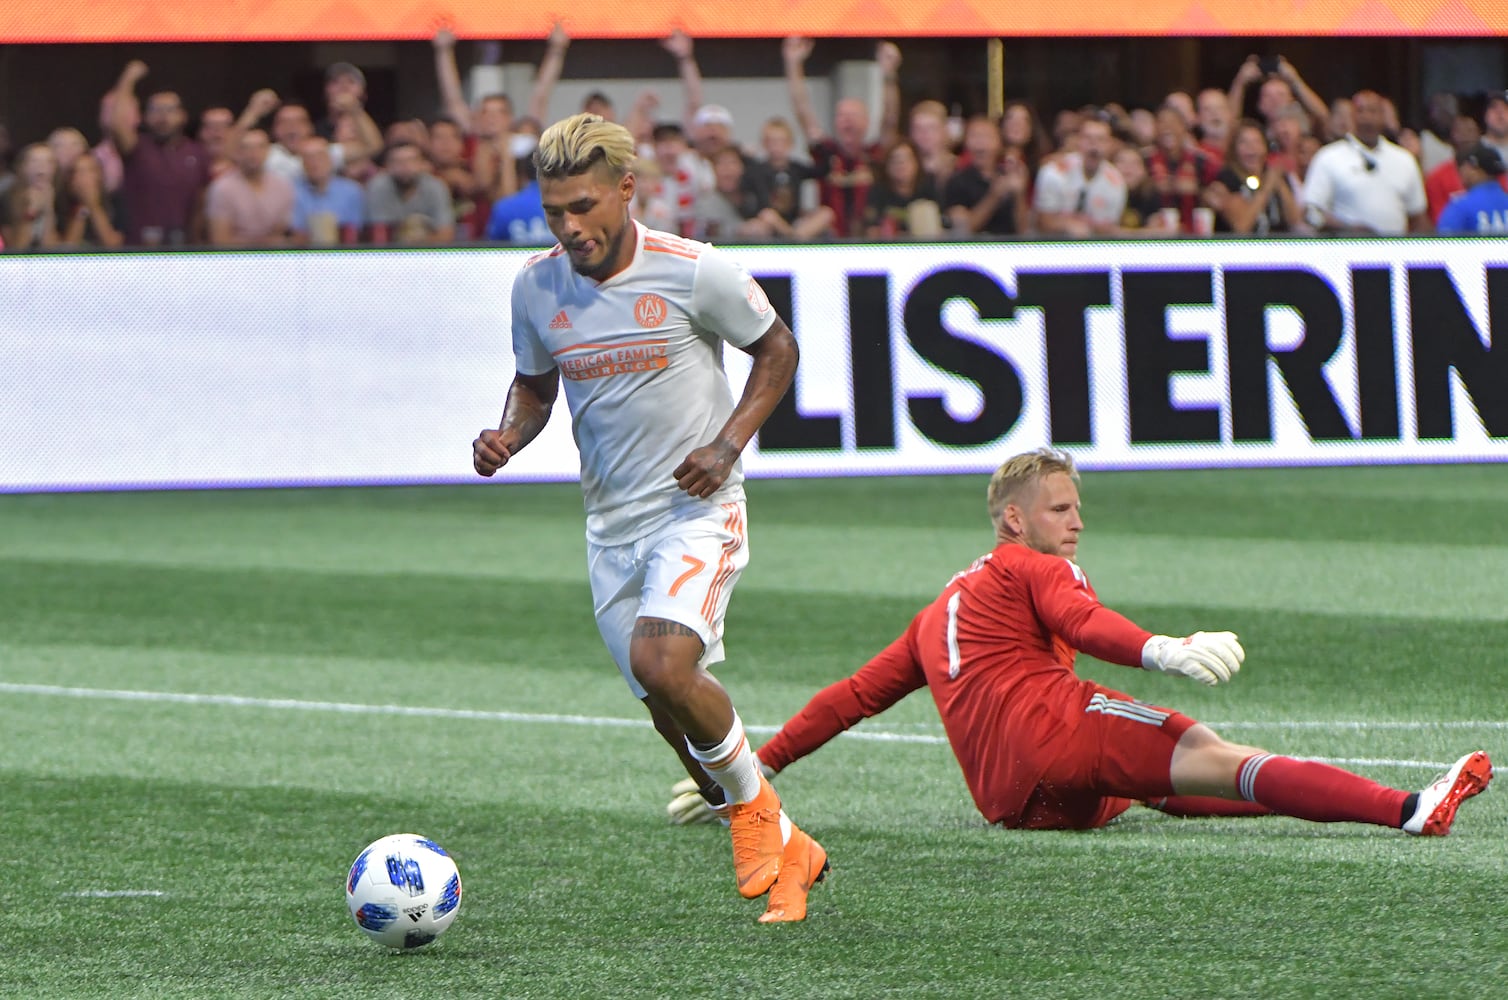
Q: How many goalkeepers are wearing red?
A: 1